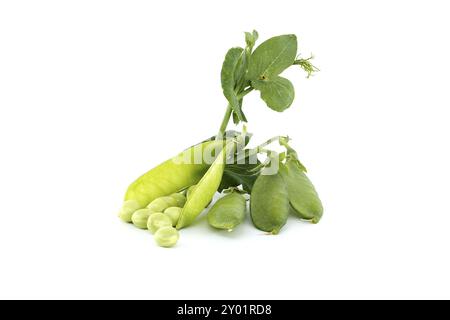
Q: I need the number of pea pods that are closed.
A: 3